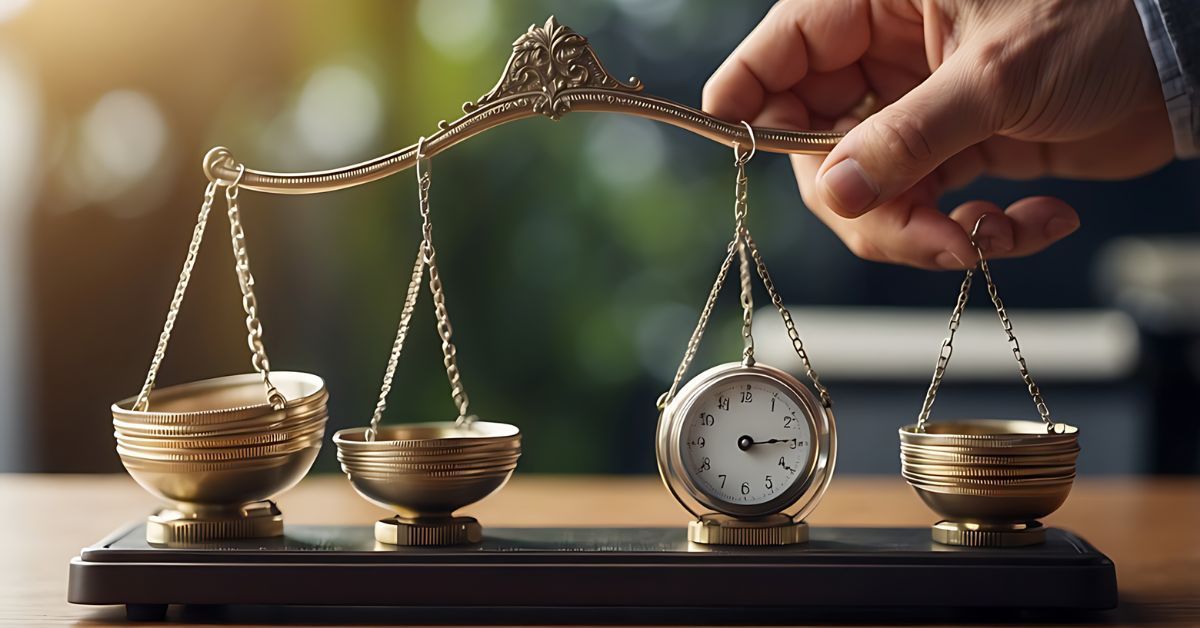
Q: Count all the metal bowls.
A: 3